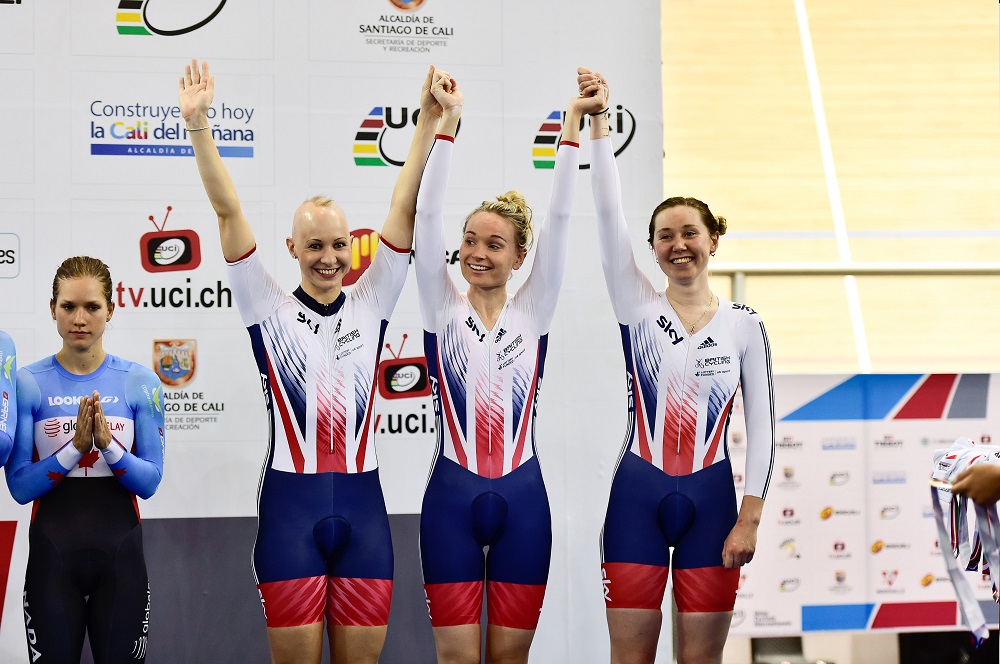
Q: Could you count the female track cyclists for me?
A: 4